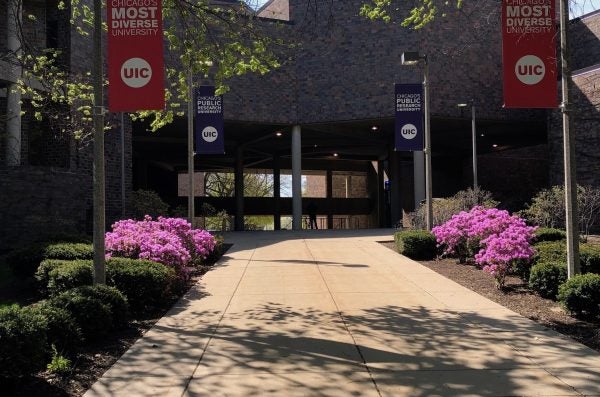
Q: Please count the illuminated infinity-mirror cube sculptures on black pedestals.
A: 0